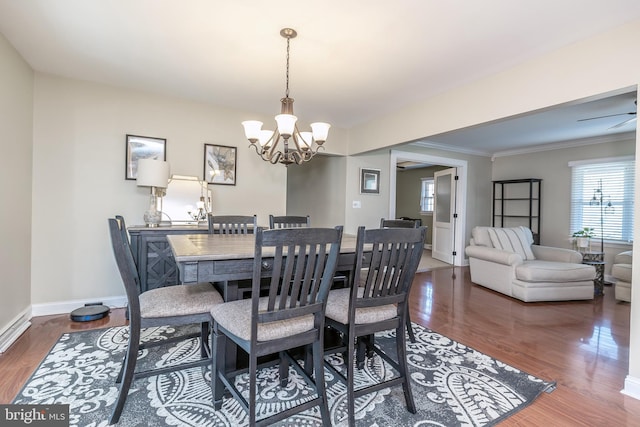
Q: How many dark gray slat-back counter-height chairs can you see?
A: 6